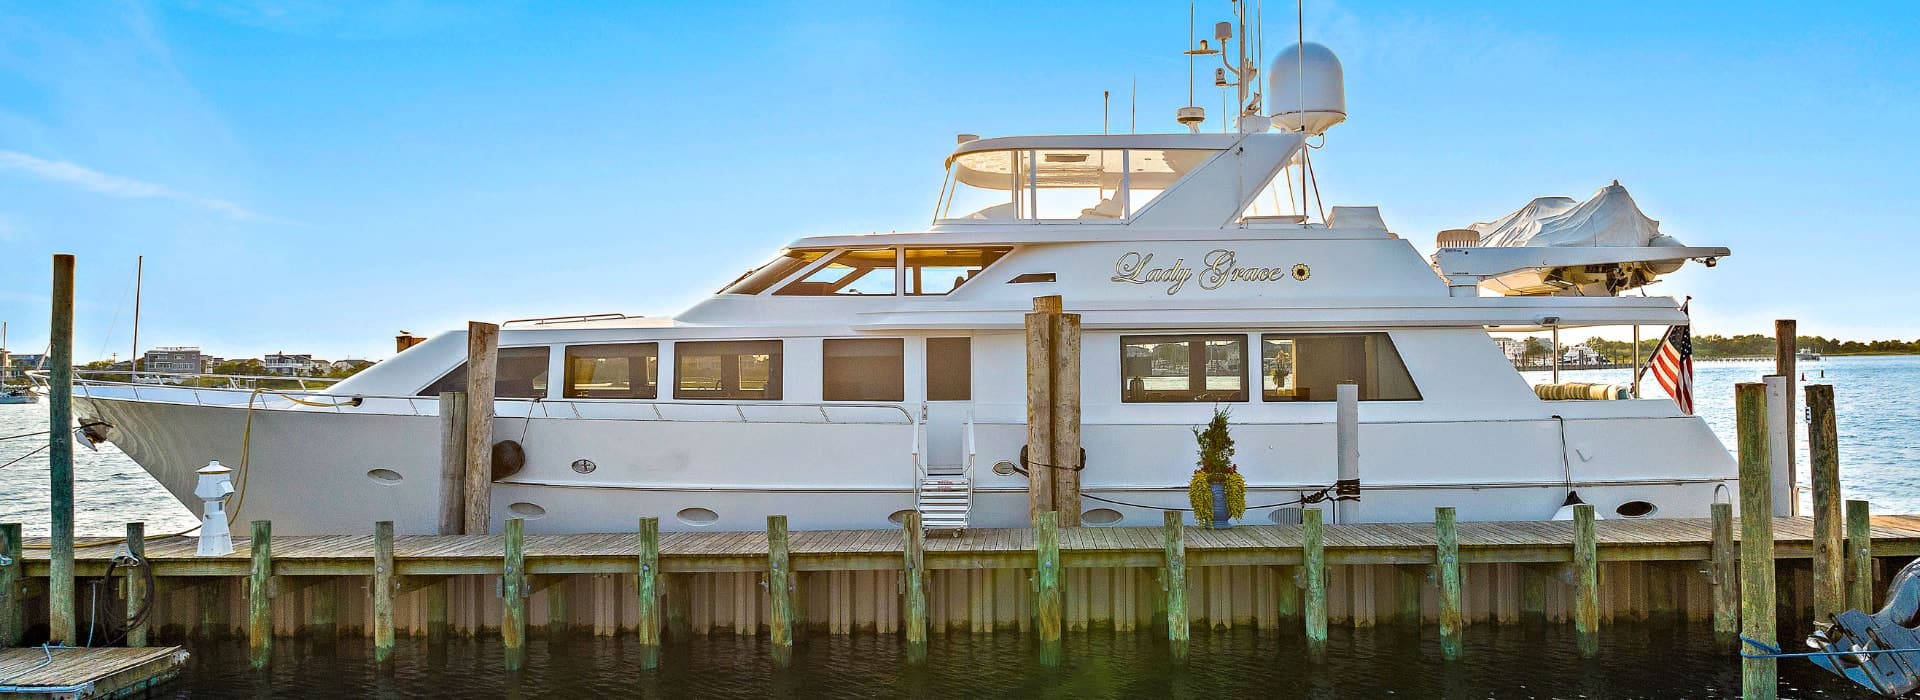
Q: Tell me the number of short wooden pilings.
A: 15